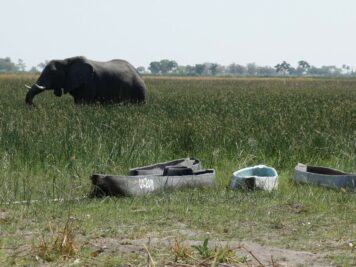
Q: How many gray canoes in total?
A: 3